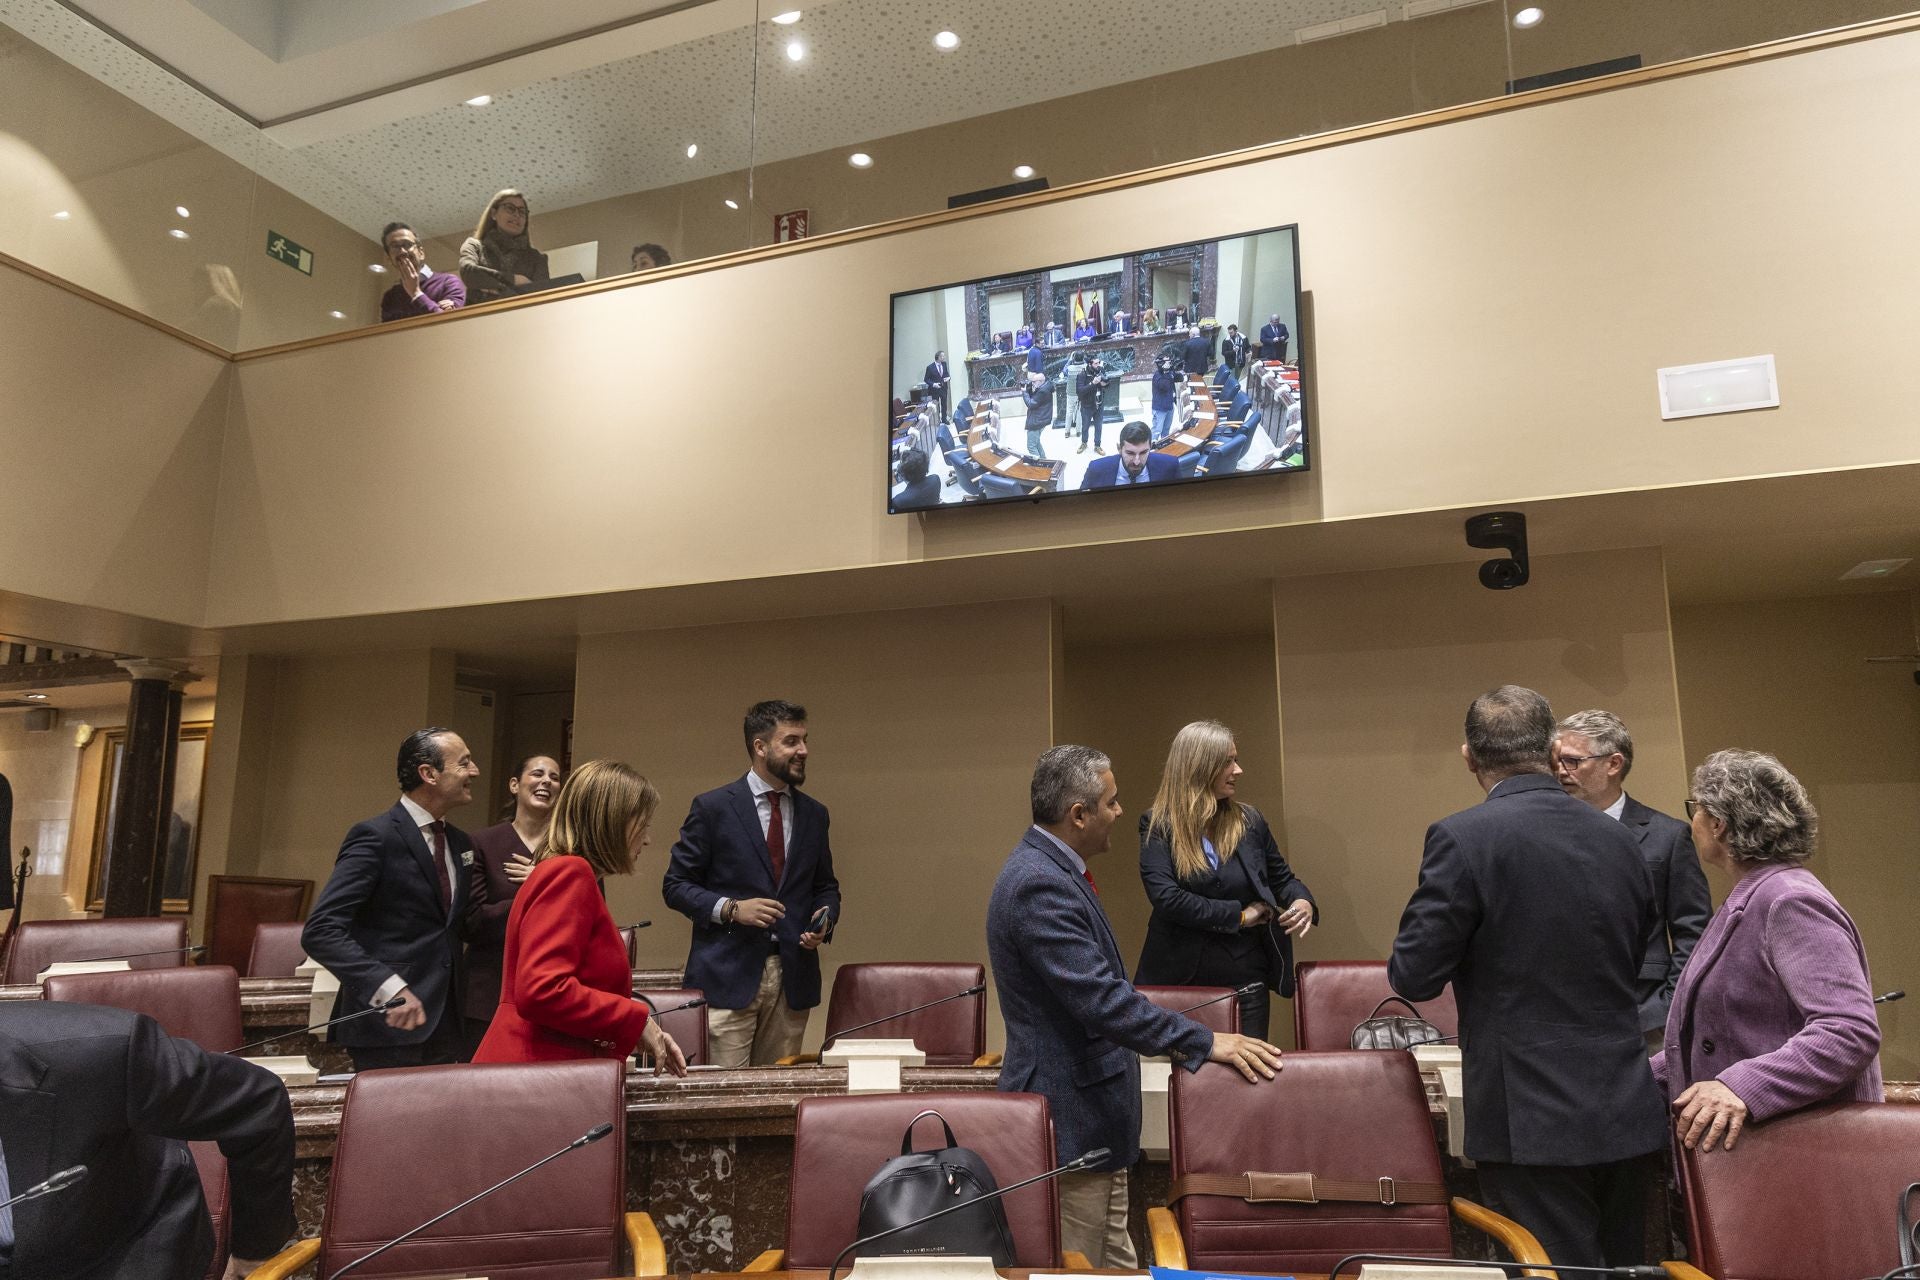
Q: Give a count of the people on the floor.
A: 10